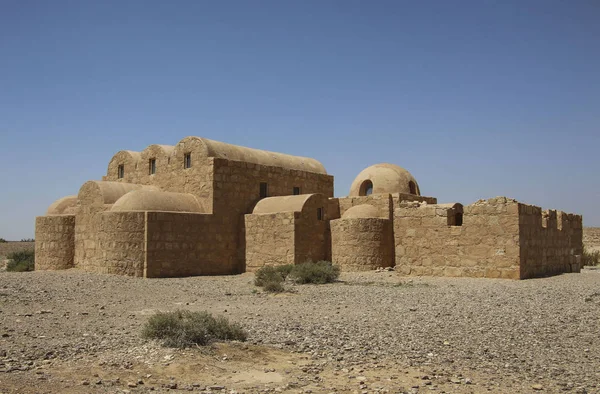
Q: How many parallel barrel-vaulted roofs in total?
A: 3